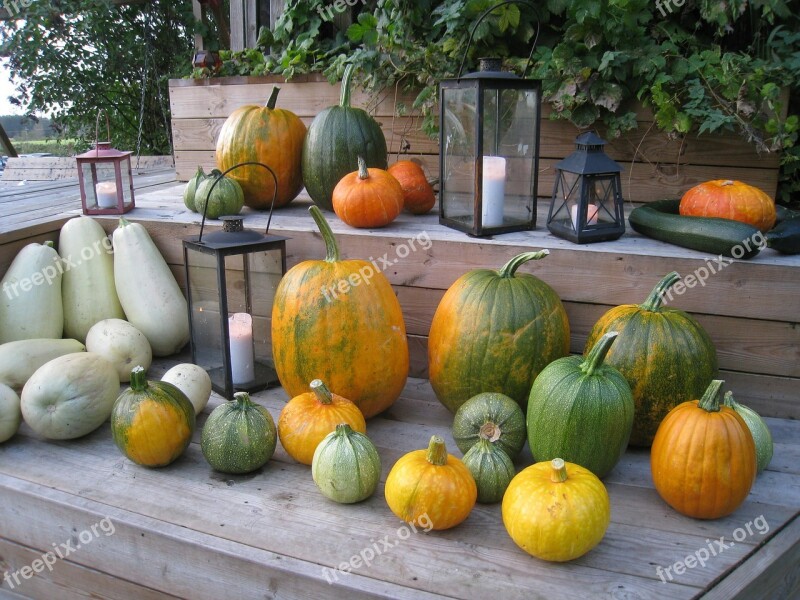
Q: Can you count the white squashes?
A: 8